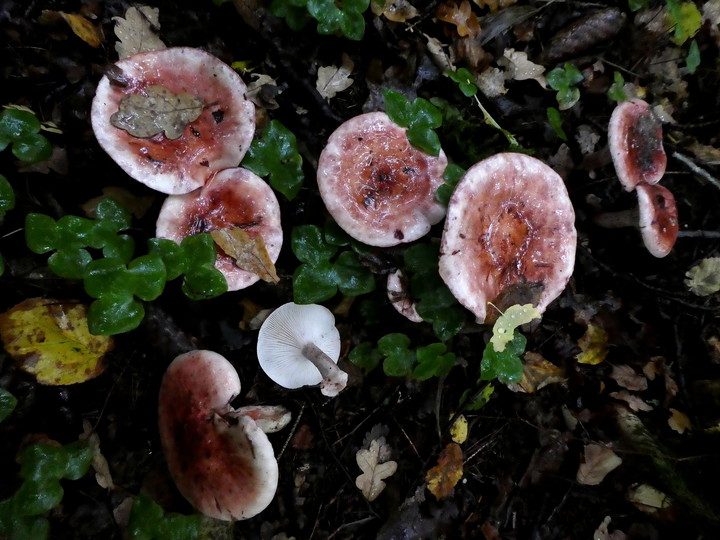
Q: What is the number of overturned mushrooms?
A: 1